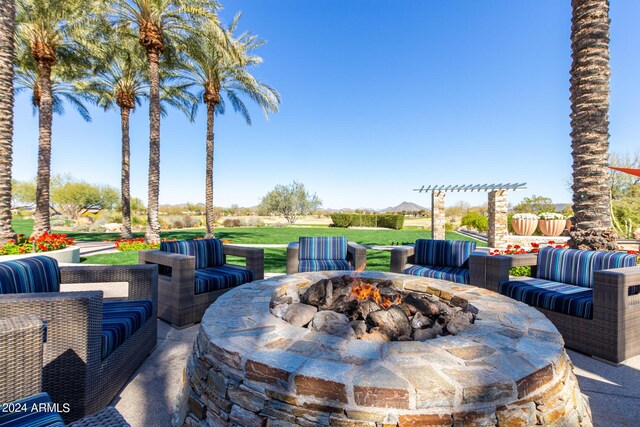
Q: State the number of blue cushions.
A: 11